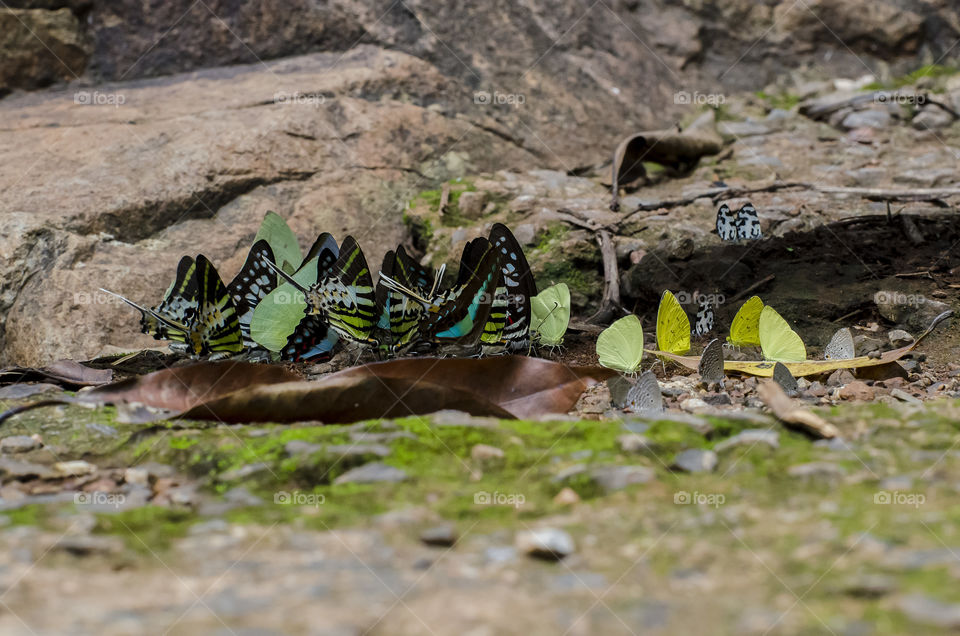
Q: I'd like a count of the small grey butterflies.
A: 5